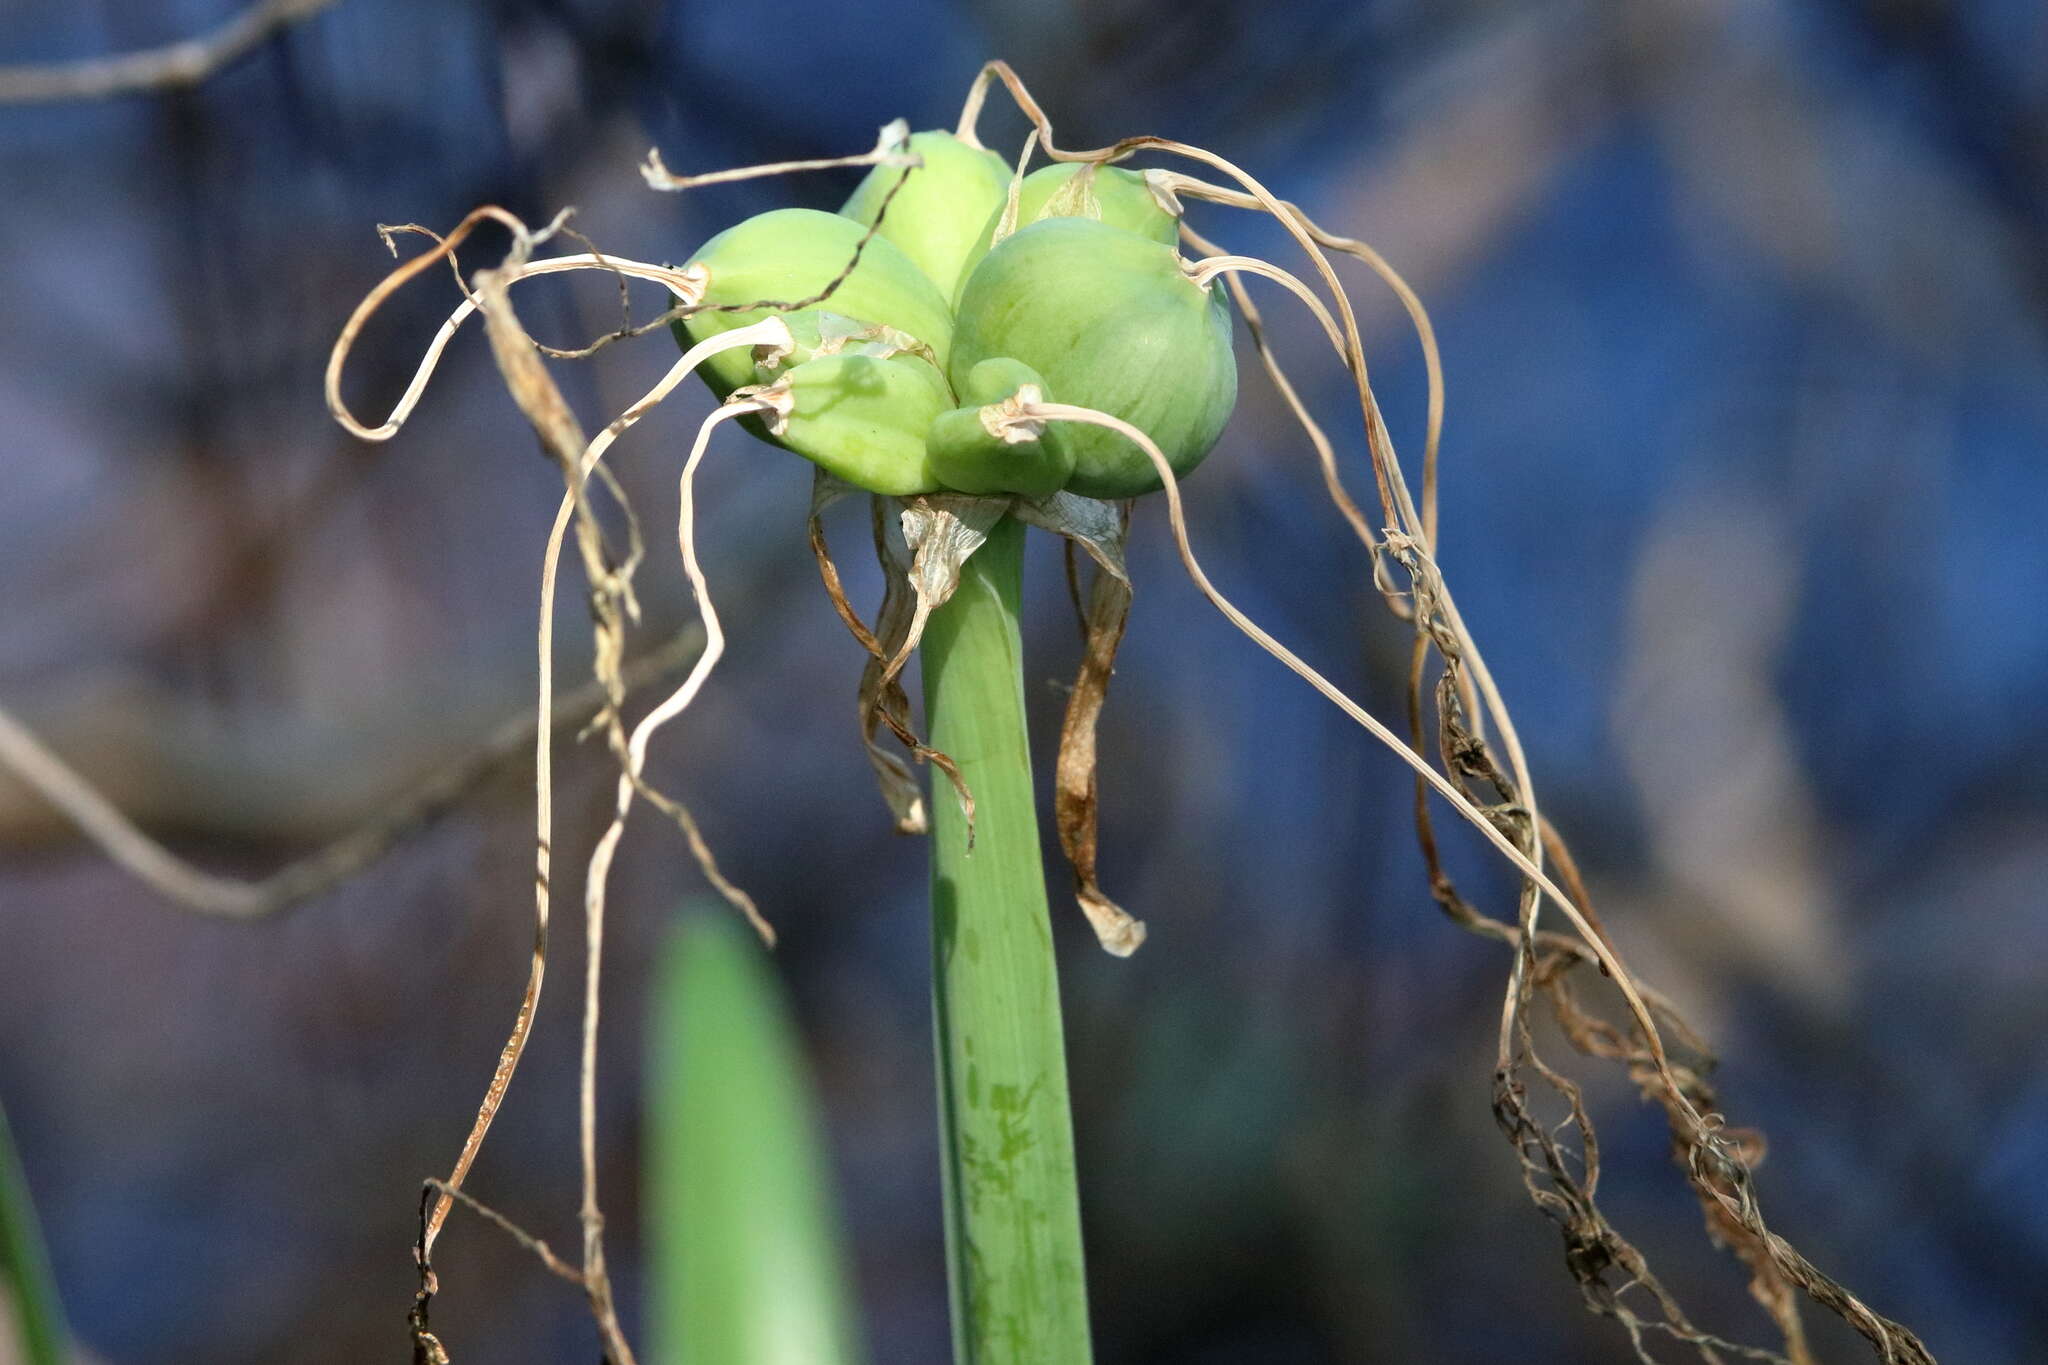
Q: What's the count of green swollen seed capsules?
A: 7